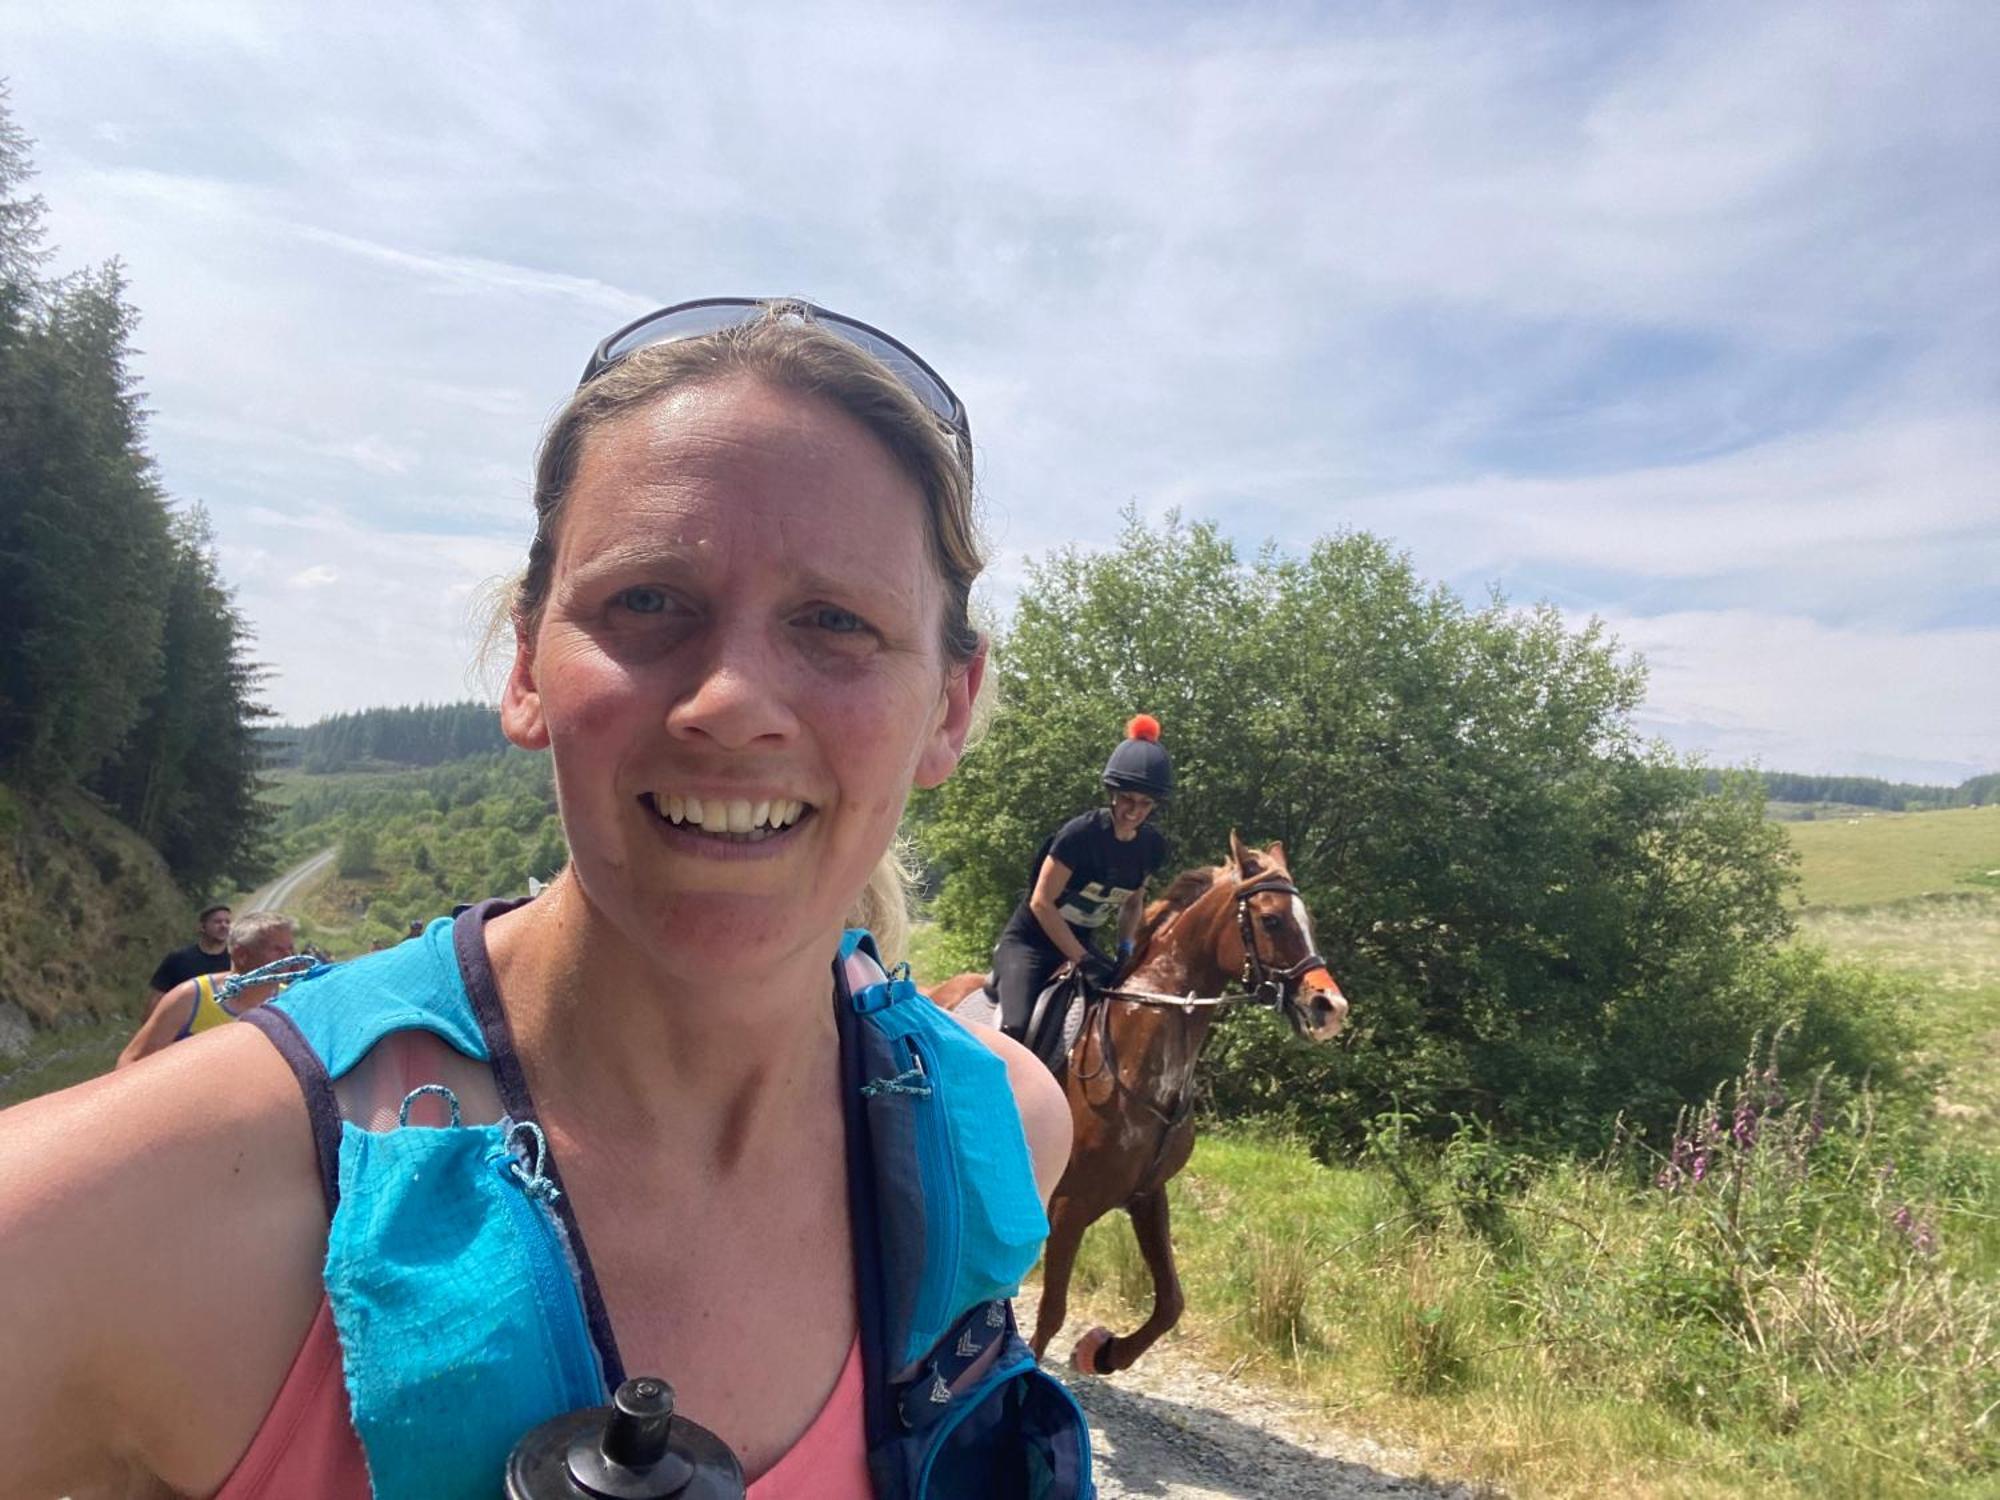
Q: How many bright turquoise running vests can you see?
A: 1